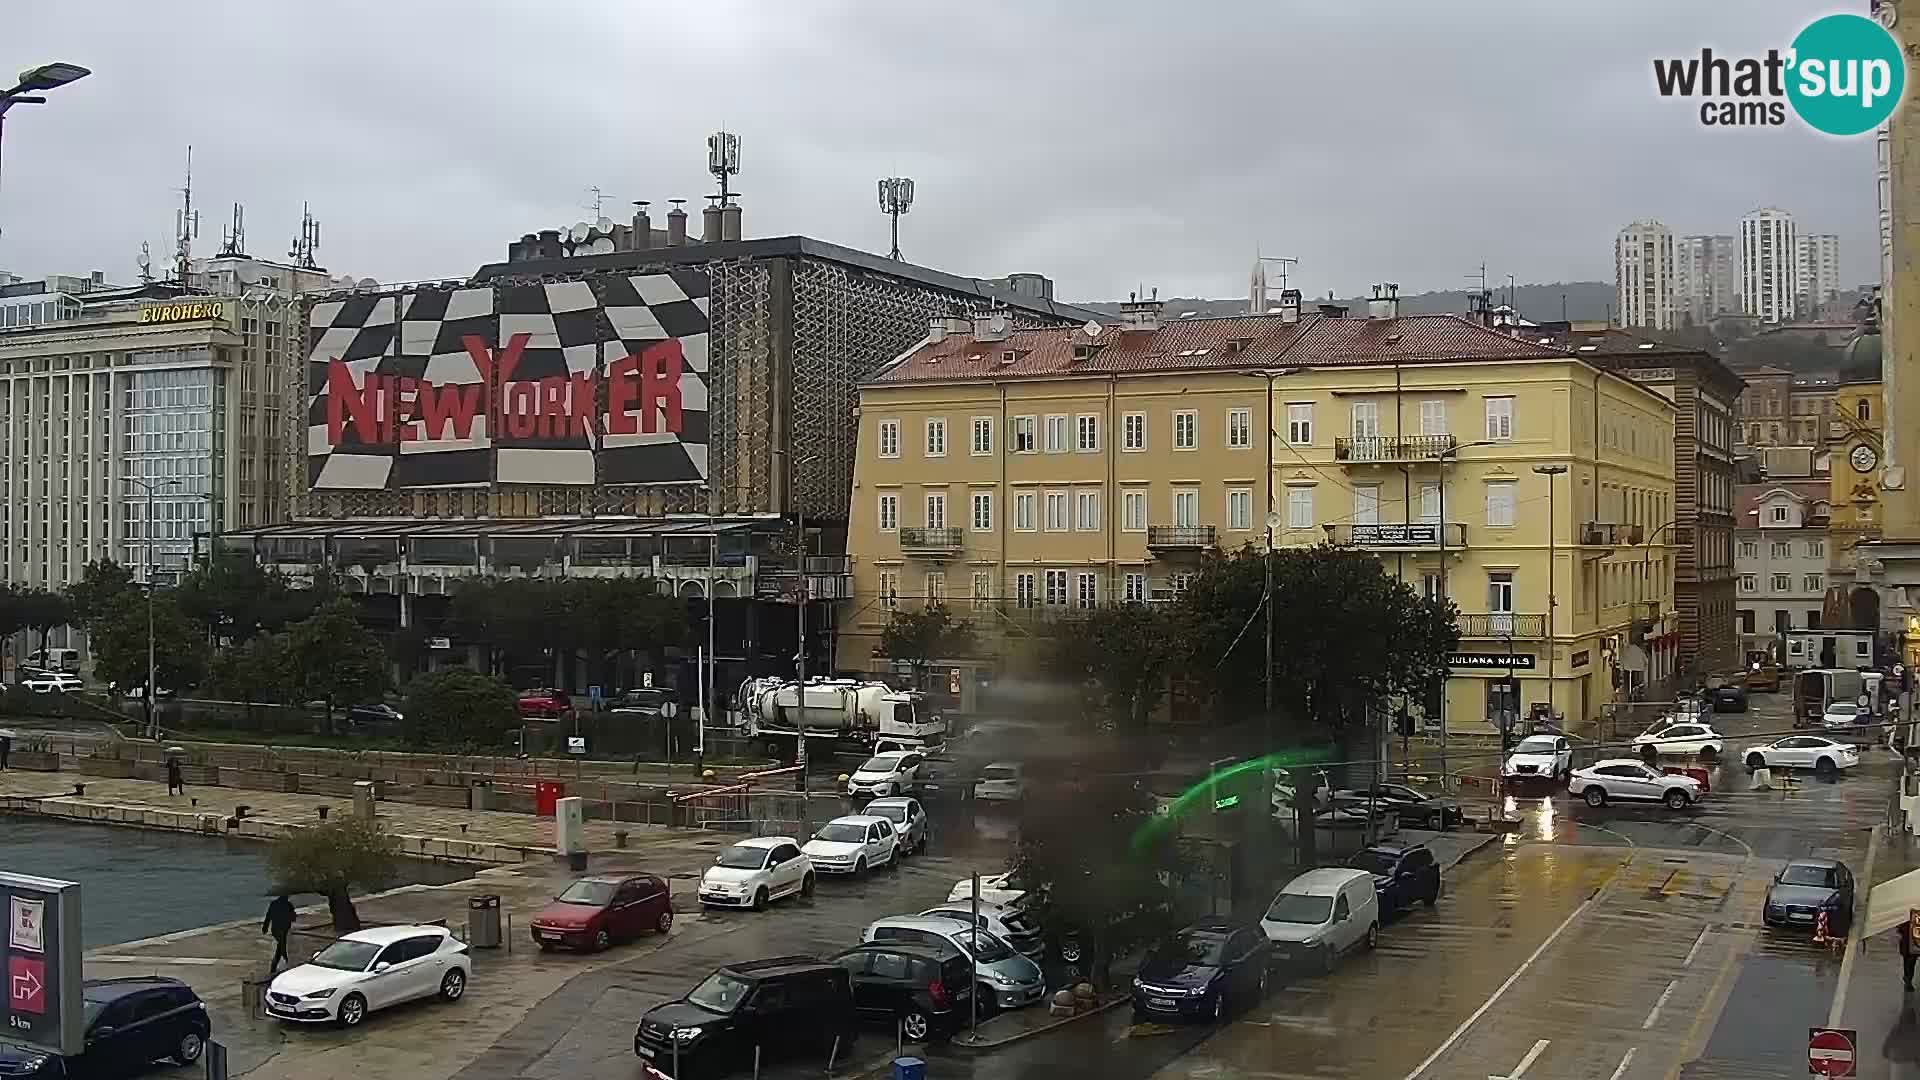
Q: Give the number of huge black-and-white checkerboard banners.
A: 1